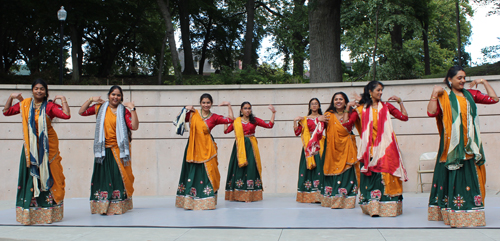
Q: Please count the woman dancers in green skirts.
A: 8